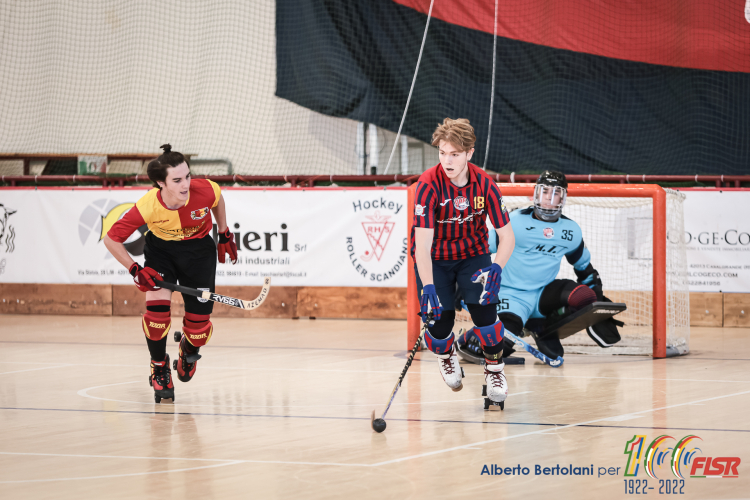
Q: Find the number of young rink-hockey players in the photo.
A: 3